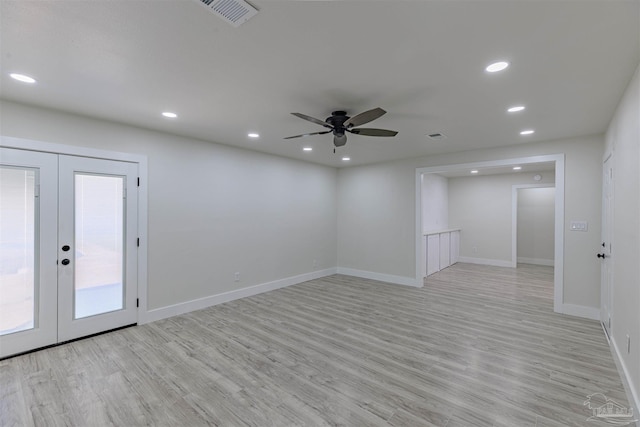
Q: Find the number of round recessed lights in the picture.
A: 10